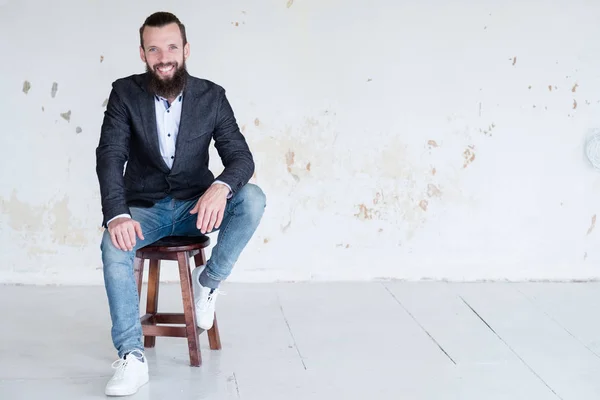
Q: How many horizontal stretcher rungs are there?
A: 4